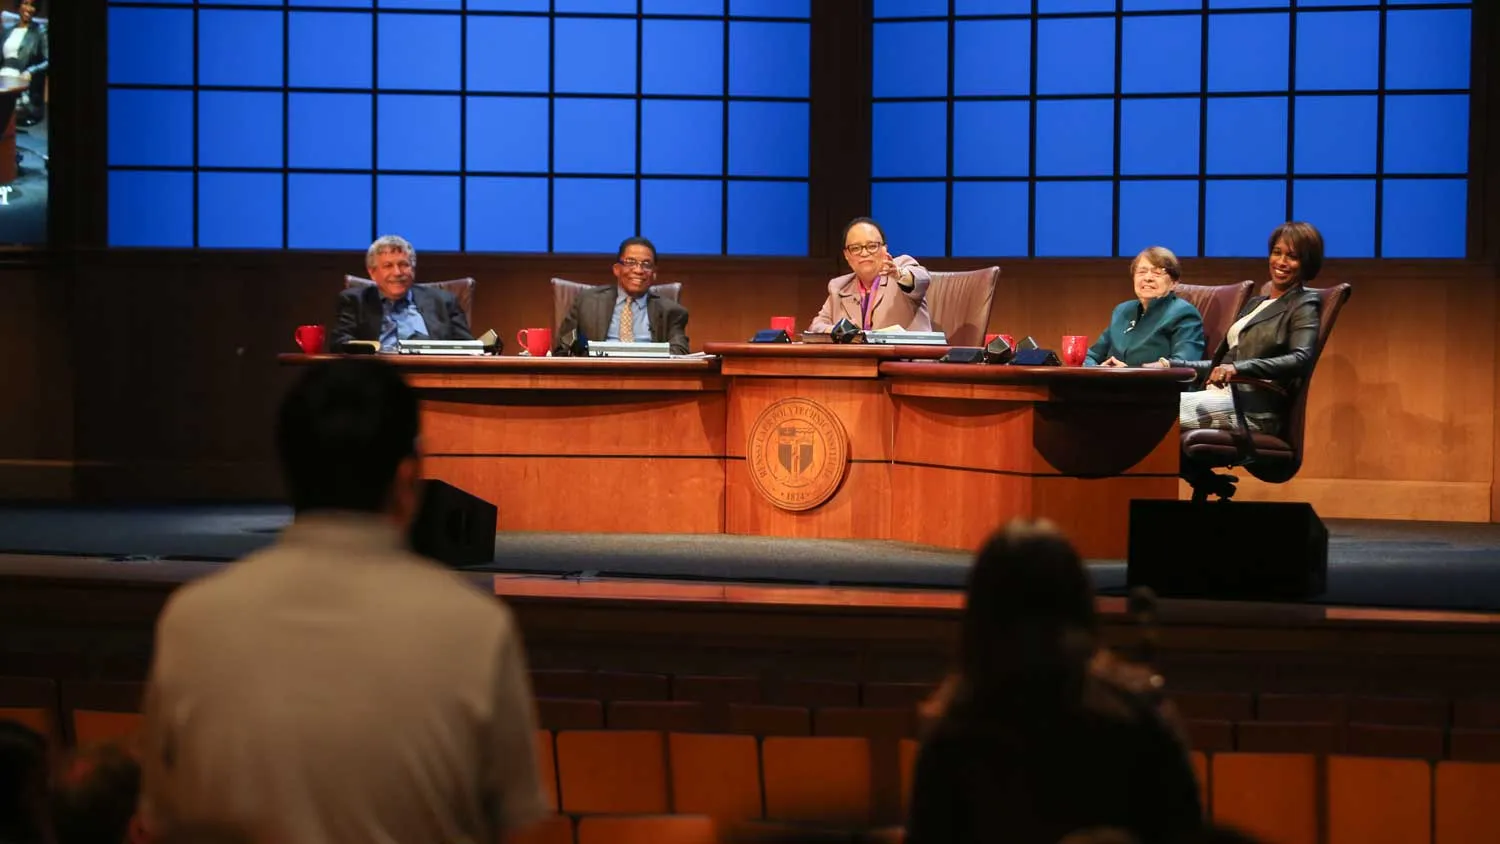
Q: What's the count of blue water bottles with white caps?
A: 0